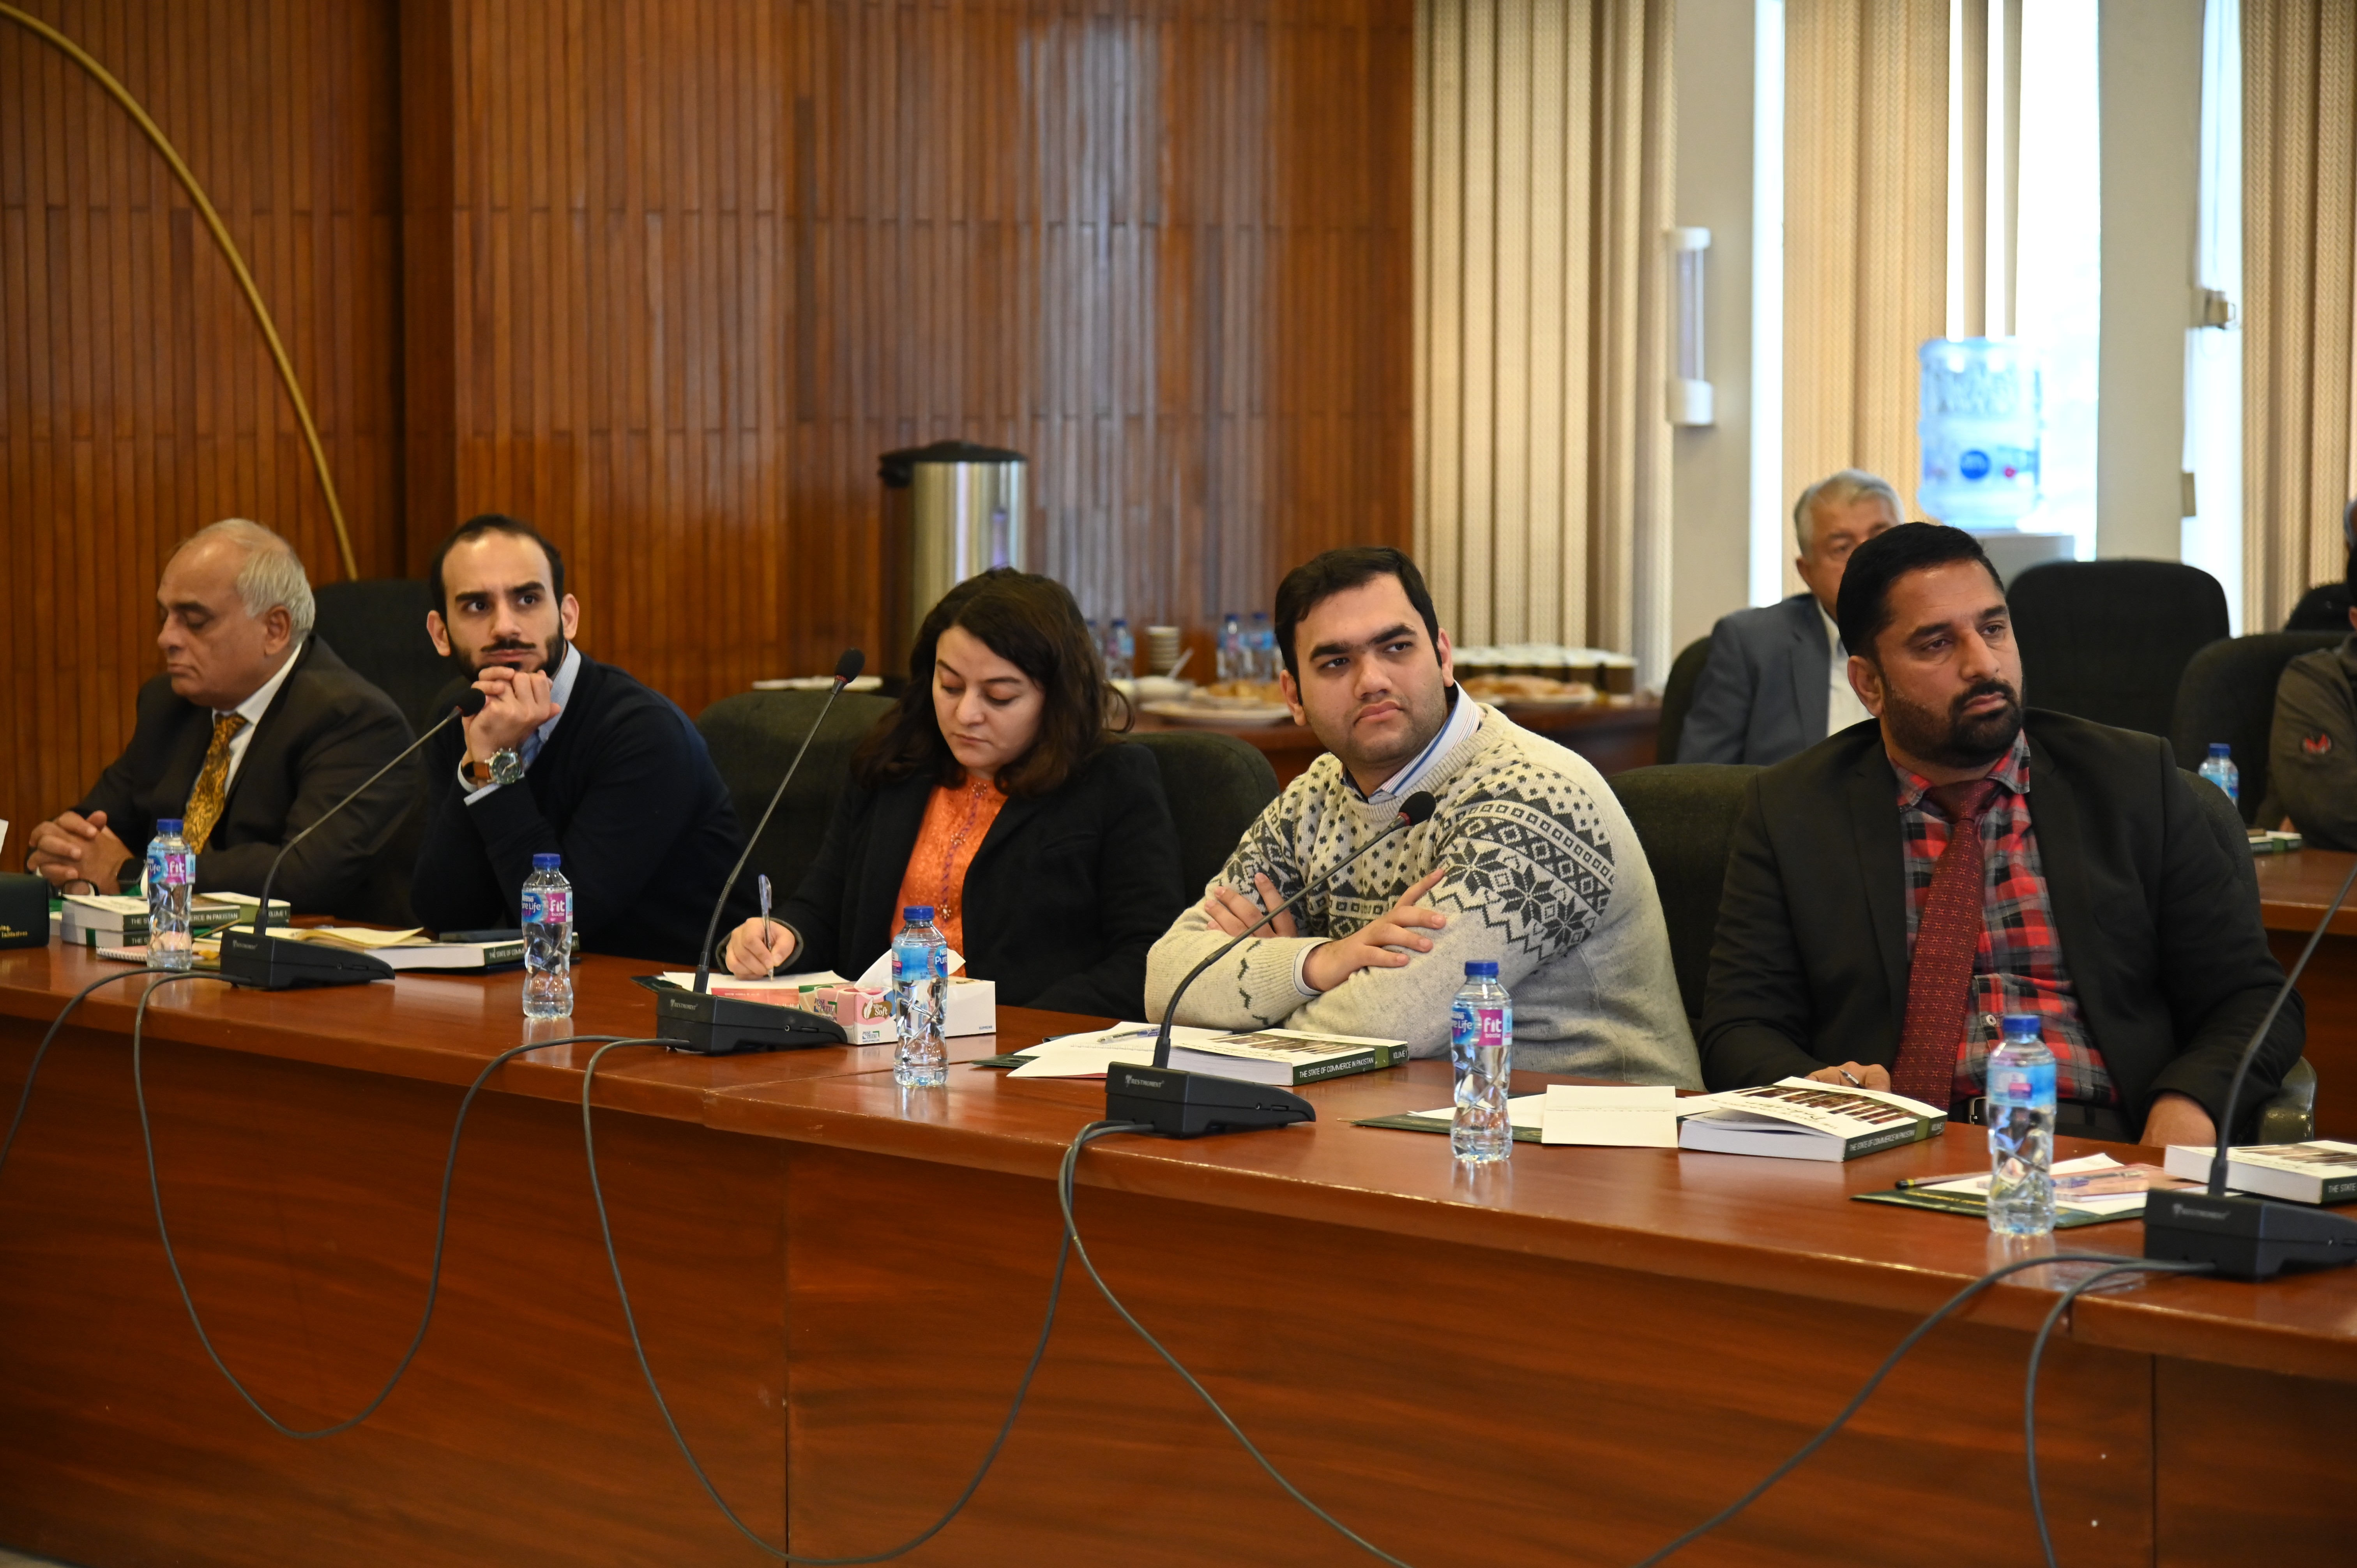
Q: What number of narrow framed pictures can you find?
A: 0